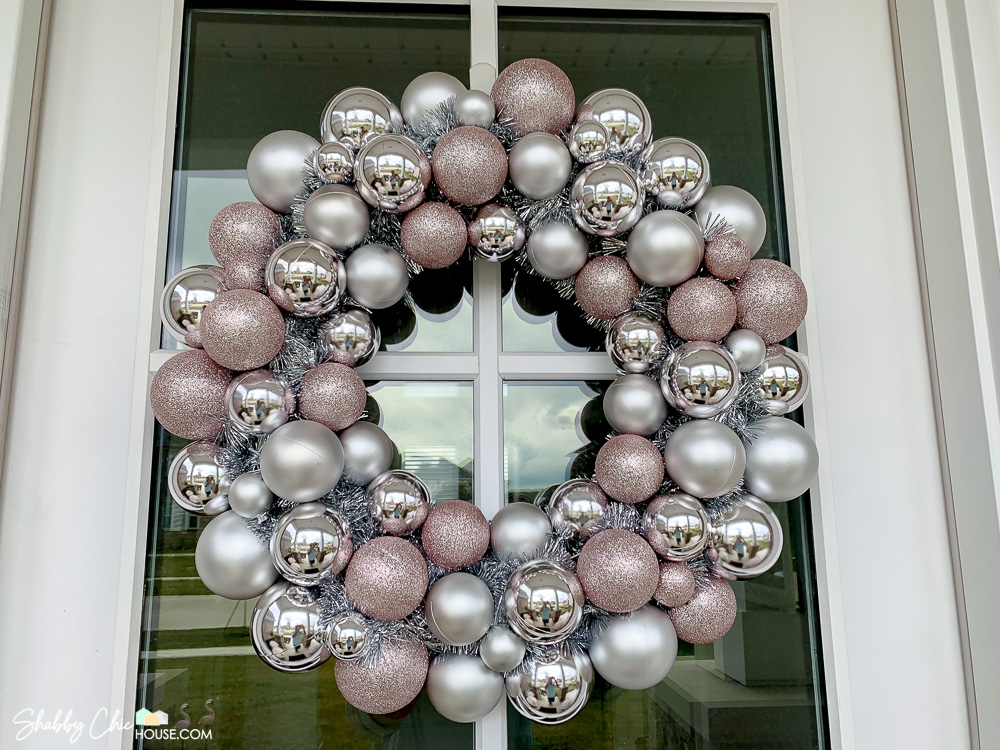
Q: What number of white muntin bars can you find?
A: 2